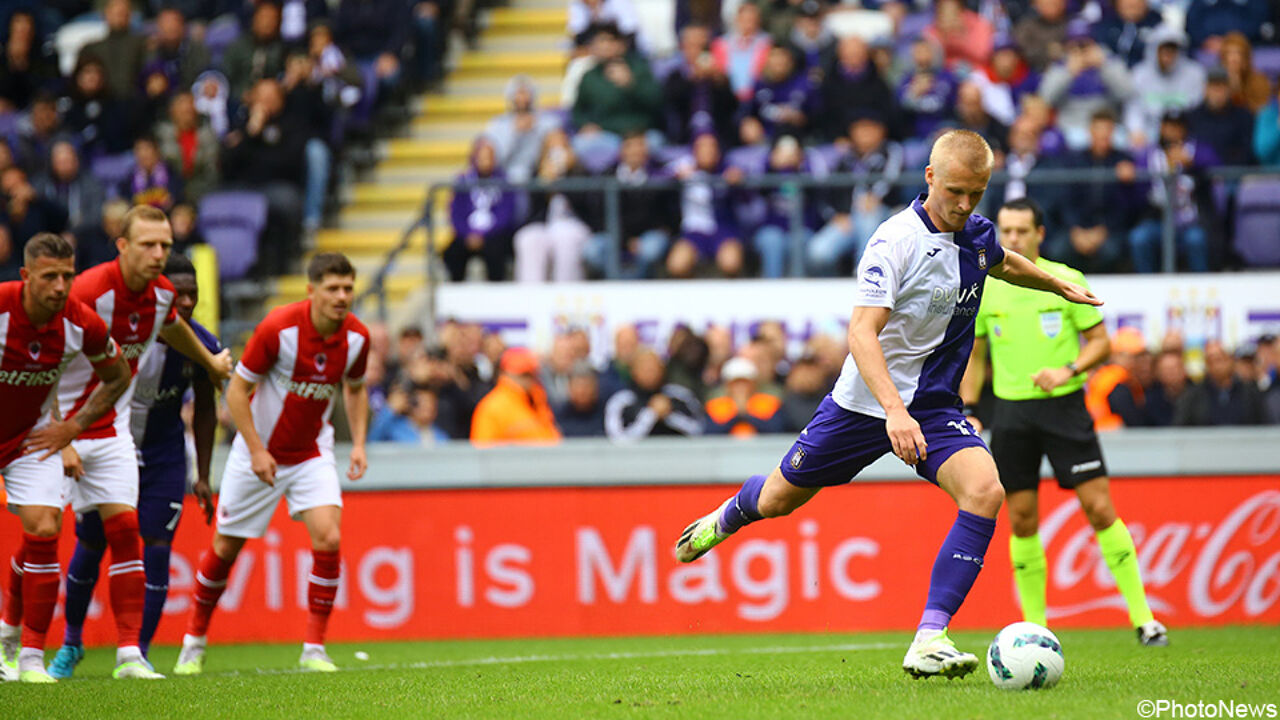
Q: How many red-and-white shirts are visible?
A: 3